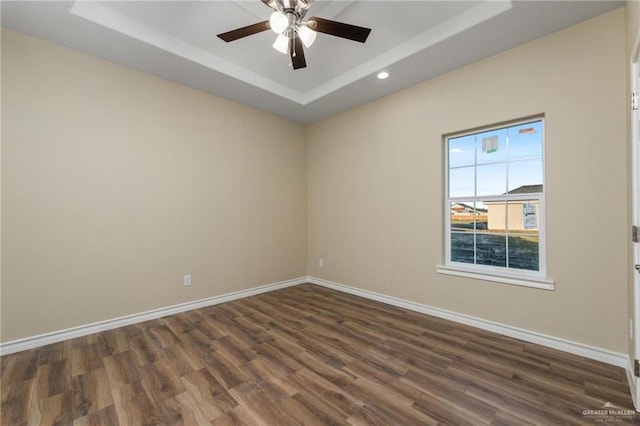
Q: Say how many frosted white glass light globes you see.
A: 3